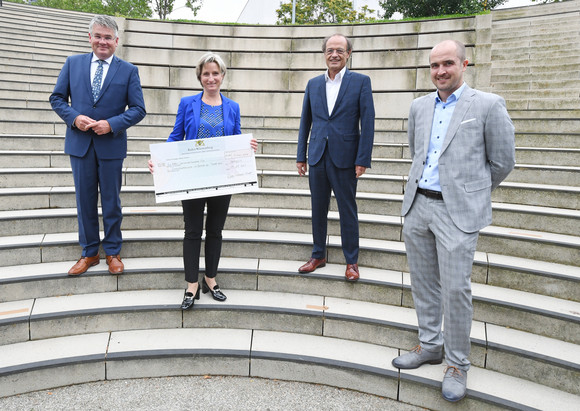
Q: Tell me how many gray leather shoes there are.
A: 2